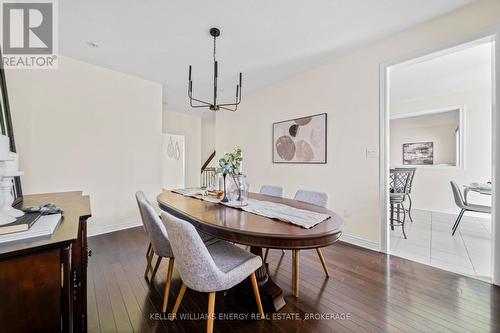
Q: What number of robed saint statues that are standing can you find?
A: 0